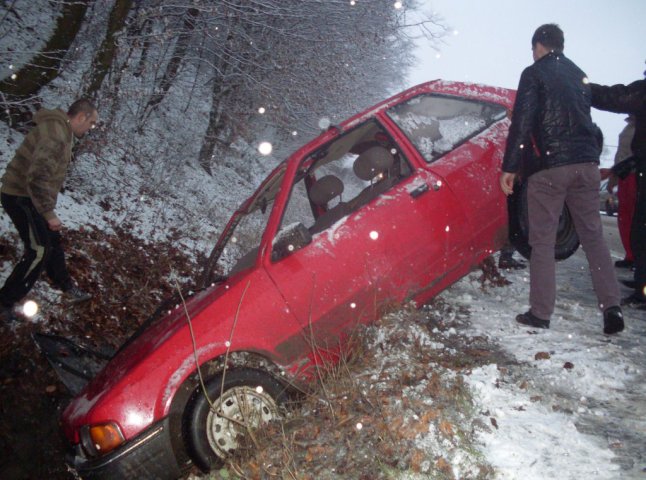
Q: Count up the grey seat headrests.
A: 2